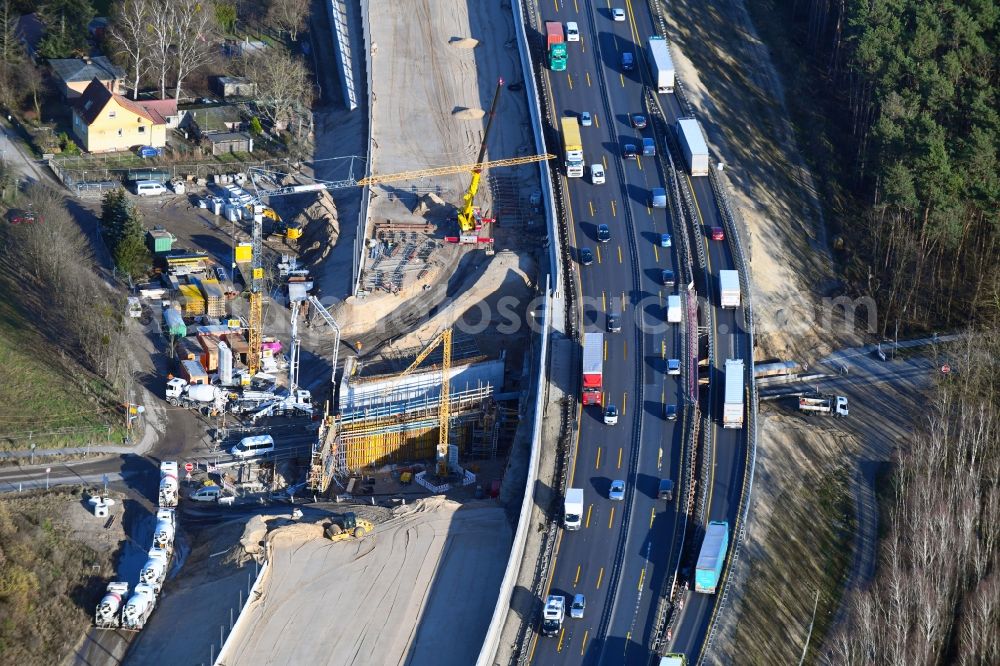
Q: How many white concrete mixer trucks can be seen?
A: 6